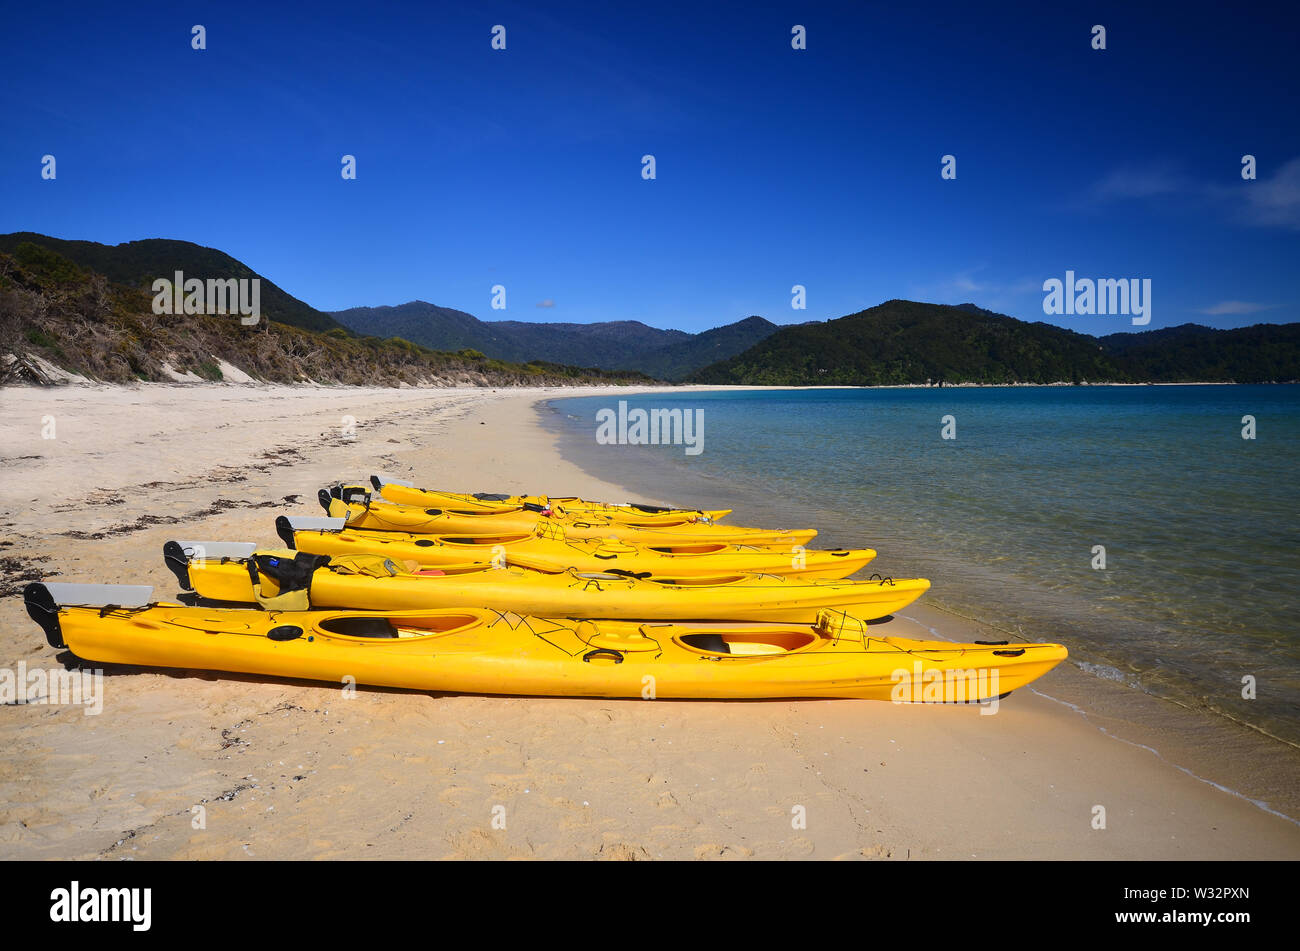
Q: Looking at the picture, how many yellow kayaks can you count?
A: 5